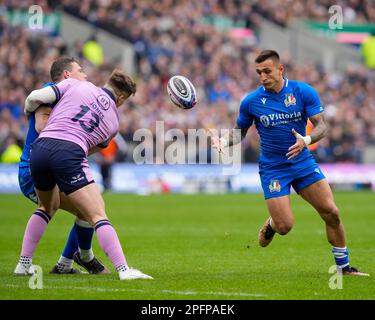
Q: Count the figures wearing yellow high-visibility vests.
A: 3